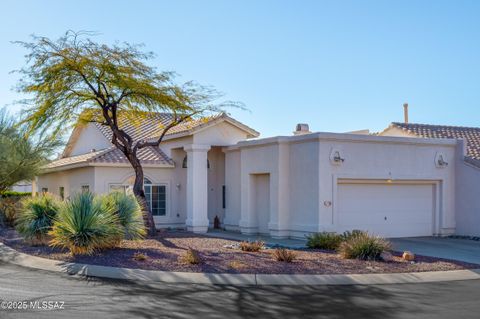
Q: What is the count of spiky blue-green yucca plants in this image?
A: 3